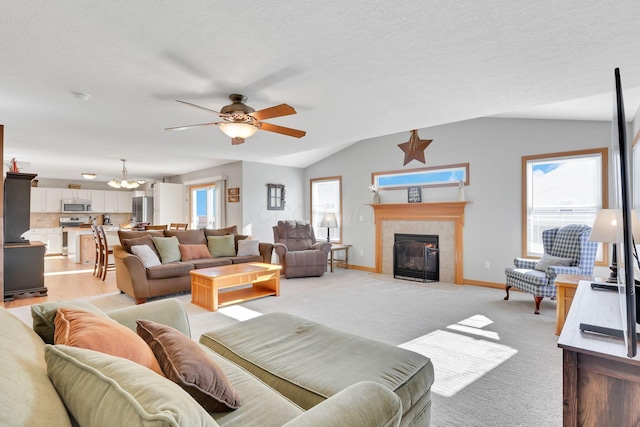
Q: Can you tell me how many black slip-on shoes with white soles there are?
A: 0